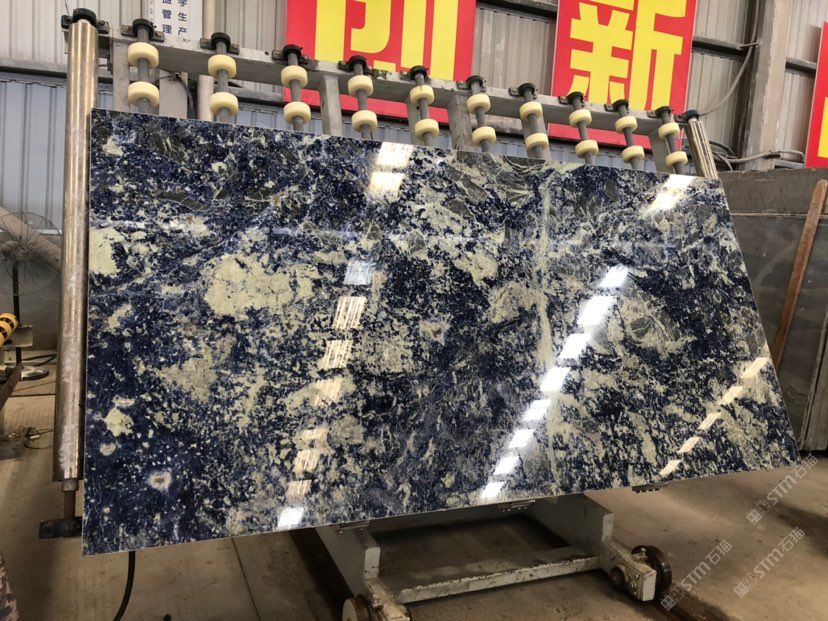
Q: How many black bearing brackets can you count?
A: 12